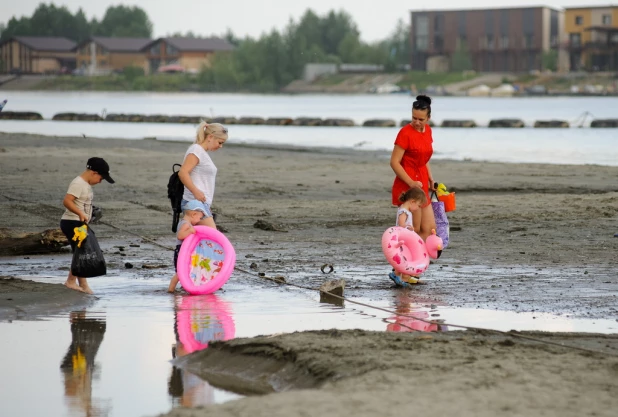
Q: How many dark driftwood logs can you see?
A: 1